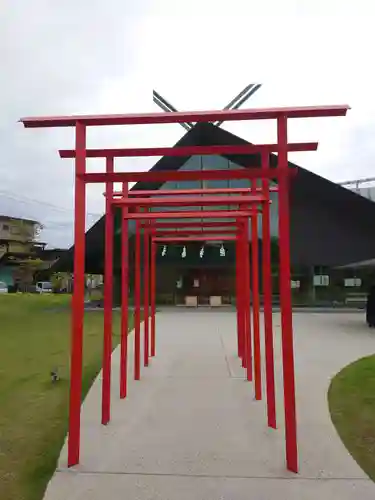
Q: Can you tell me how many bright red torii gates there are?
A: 6